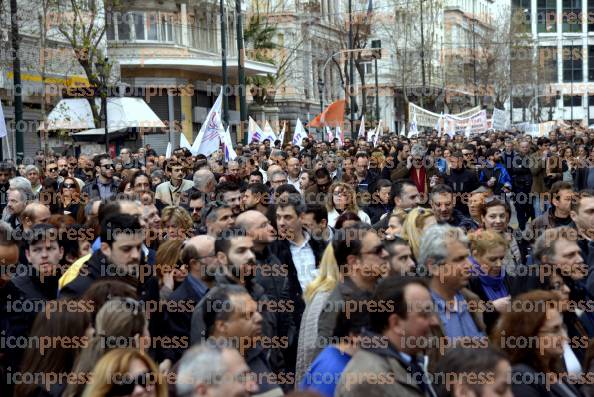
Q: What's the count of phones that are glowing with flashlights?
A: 0